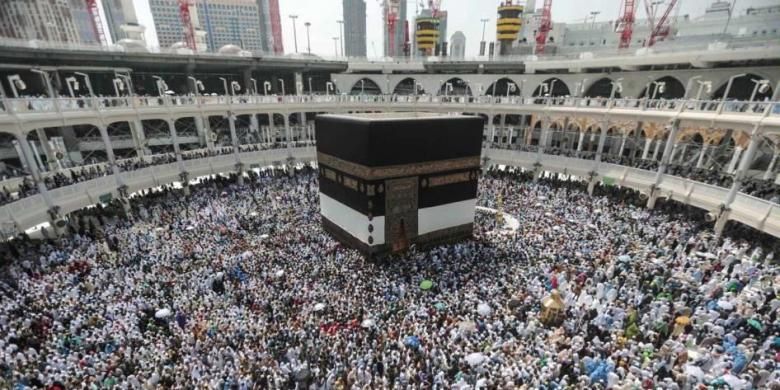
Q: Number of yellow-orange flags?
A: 0